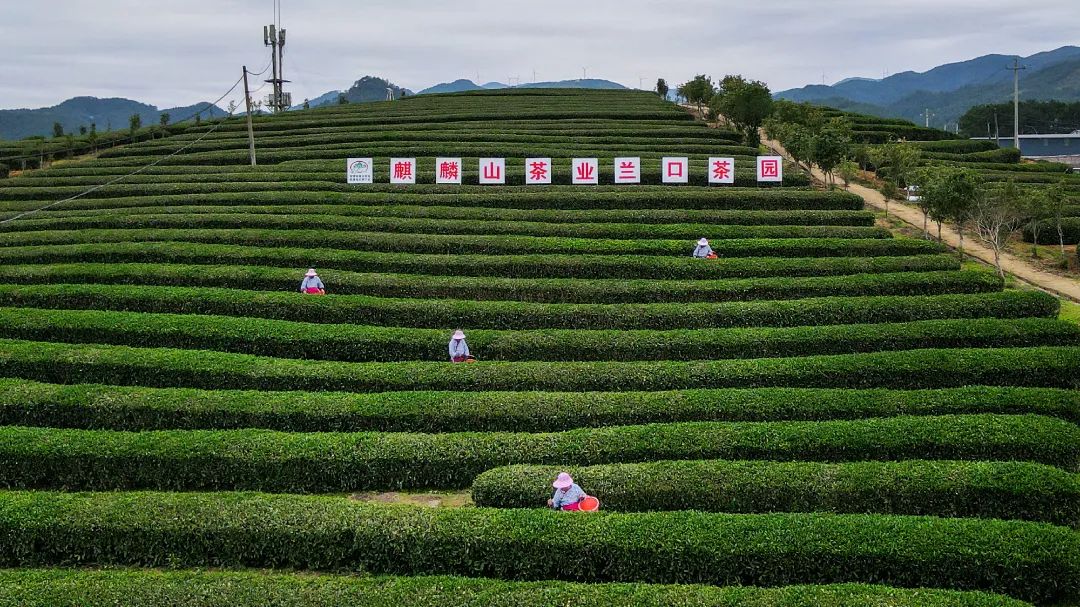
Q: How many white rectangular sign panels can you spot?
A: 10